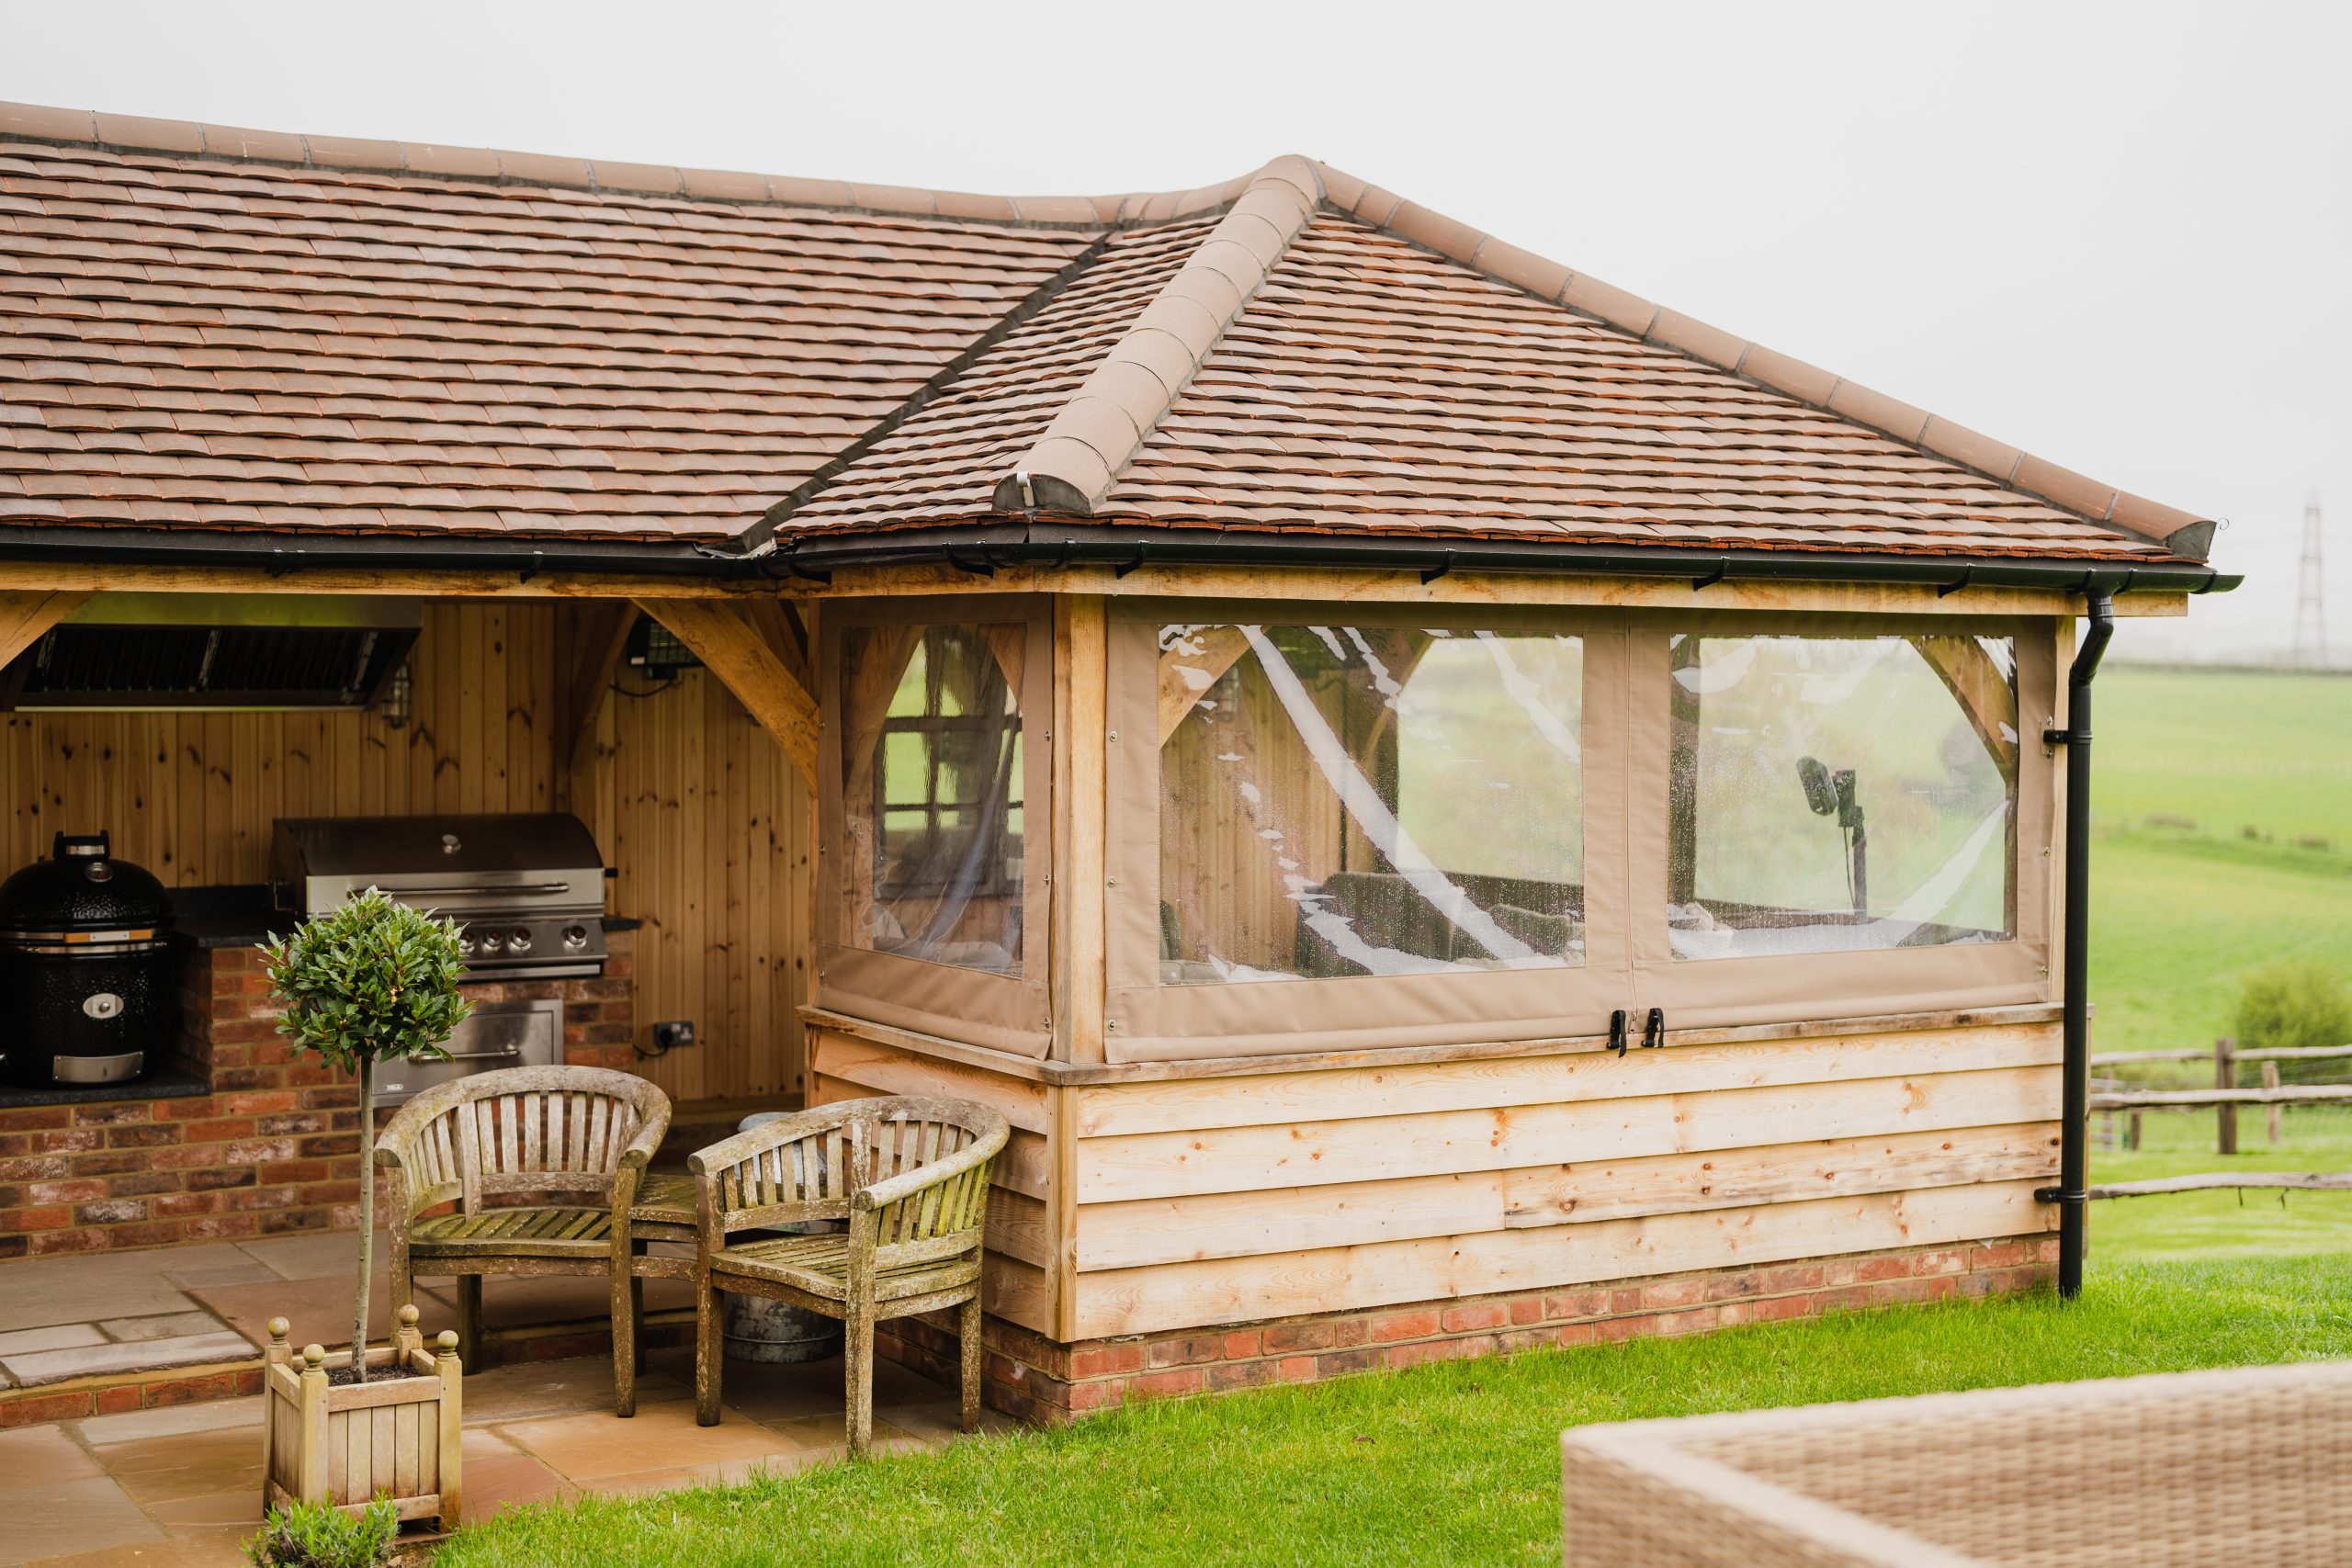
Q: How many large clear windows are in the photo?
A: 3